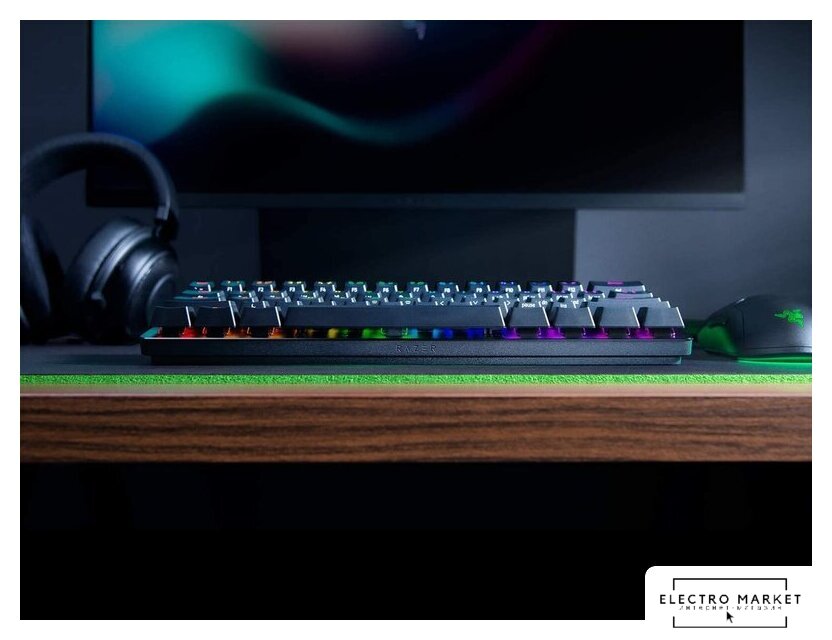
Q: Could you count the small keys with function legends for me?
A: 12